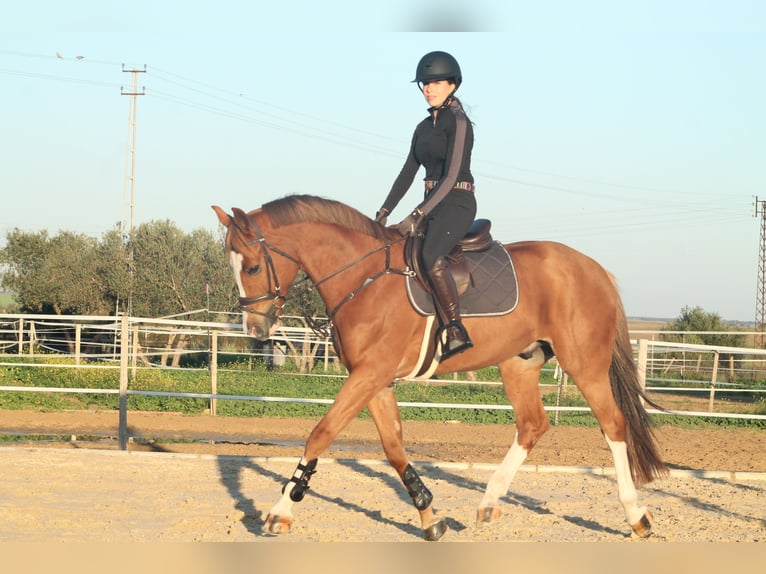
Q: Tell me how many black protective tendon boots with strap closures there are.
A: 2